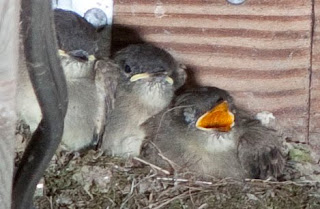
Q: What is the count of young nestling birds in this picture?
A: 3